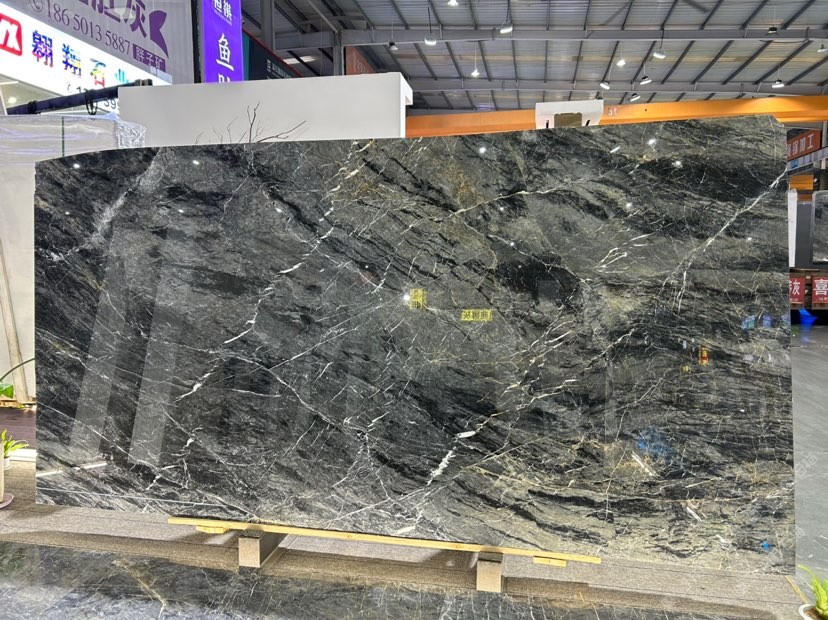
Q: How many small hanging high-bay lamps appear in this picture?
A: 13